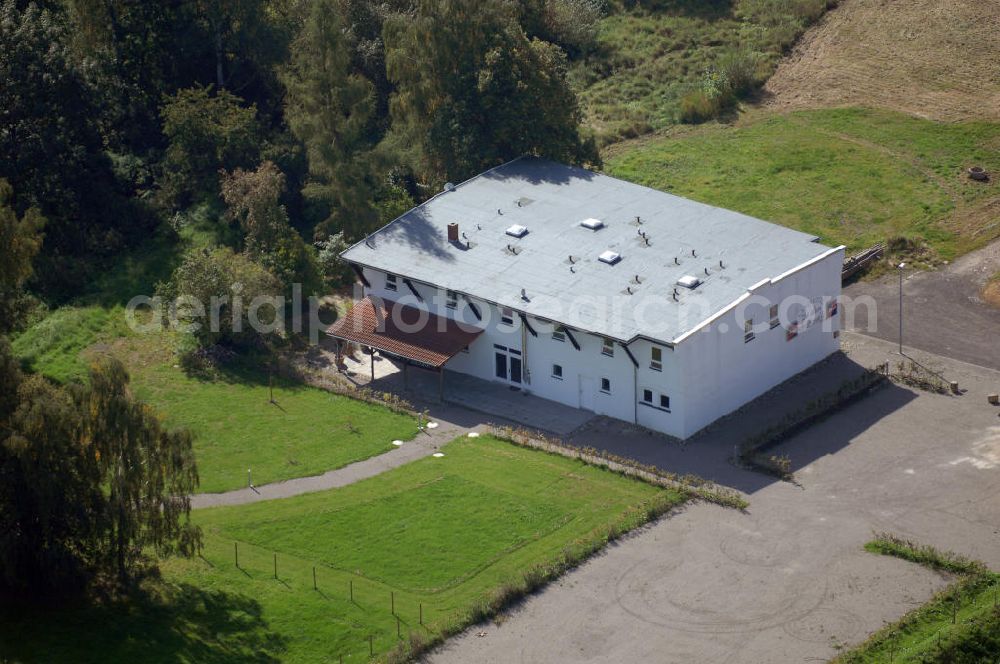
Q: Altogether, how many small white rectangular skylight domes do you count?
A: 4